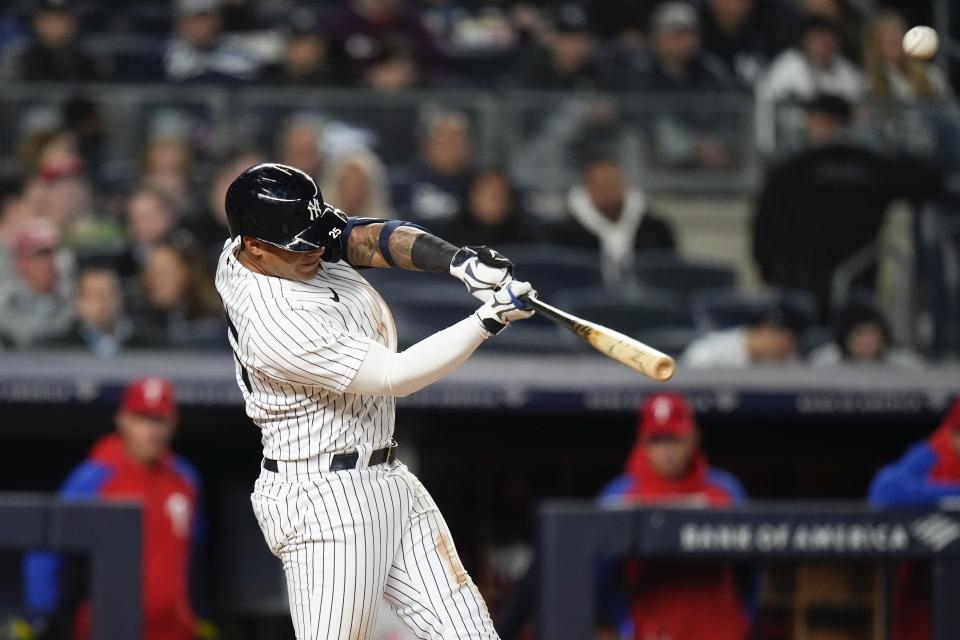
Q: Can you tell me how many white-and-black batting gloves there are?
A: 2